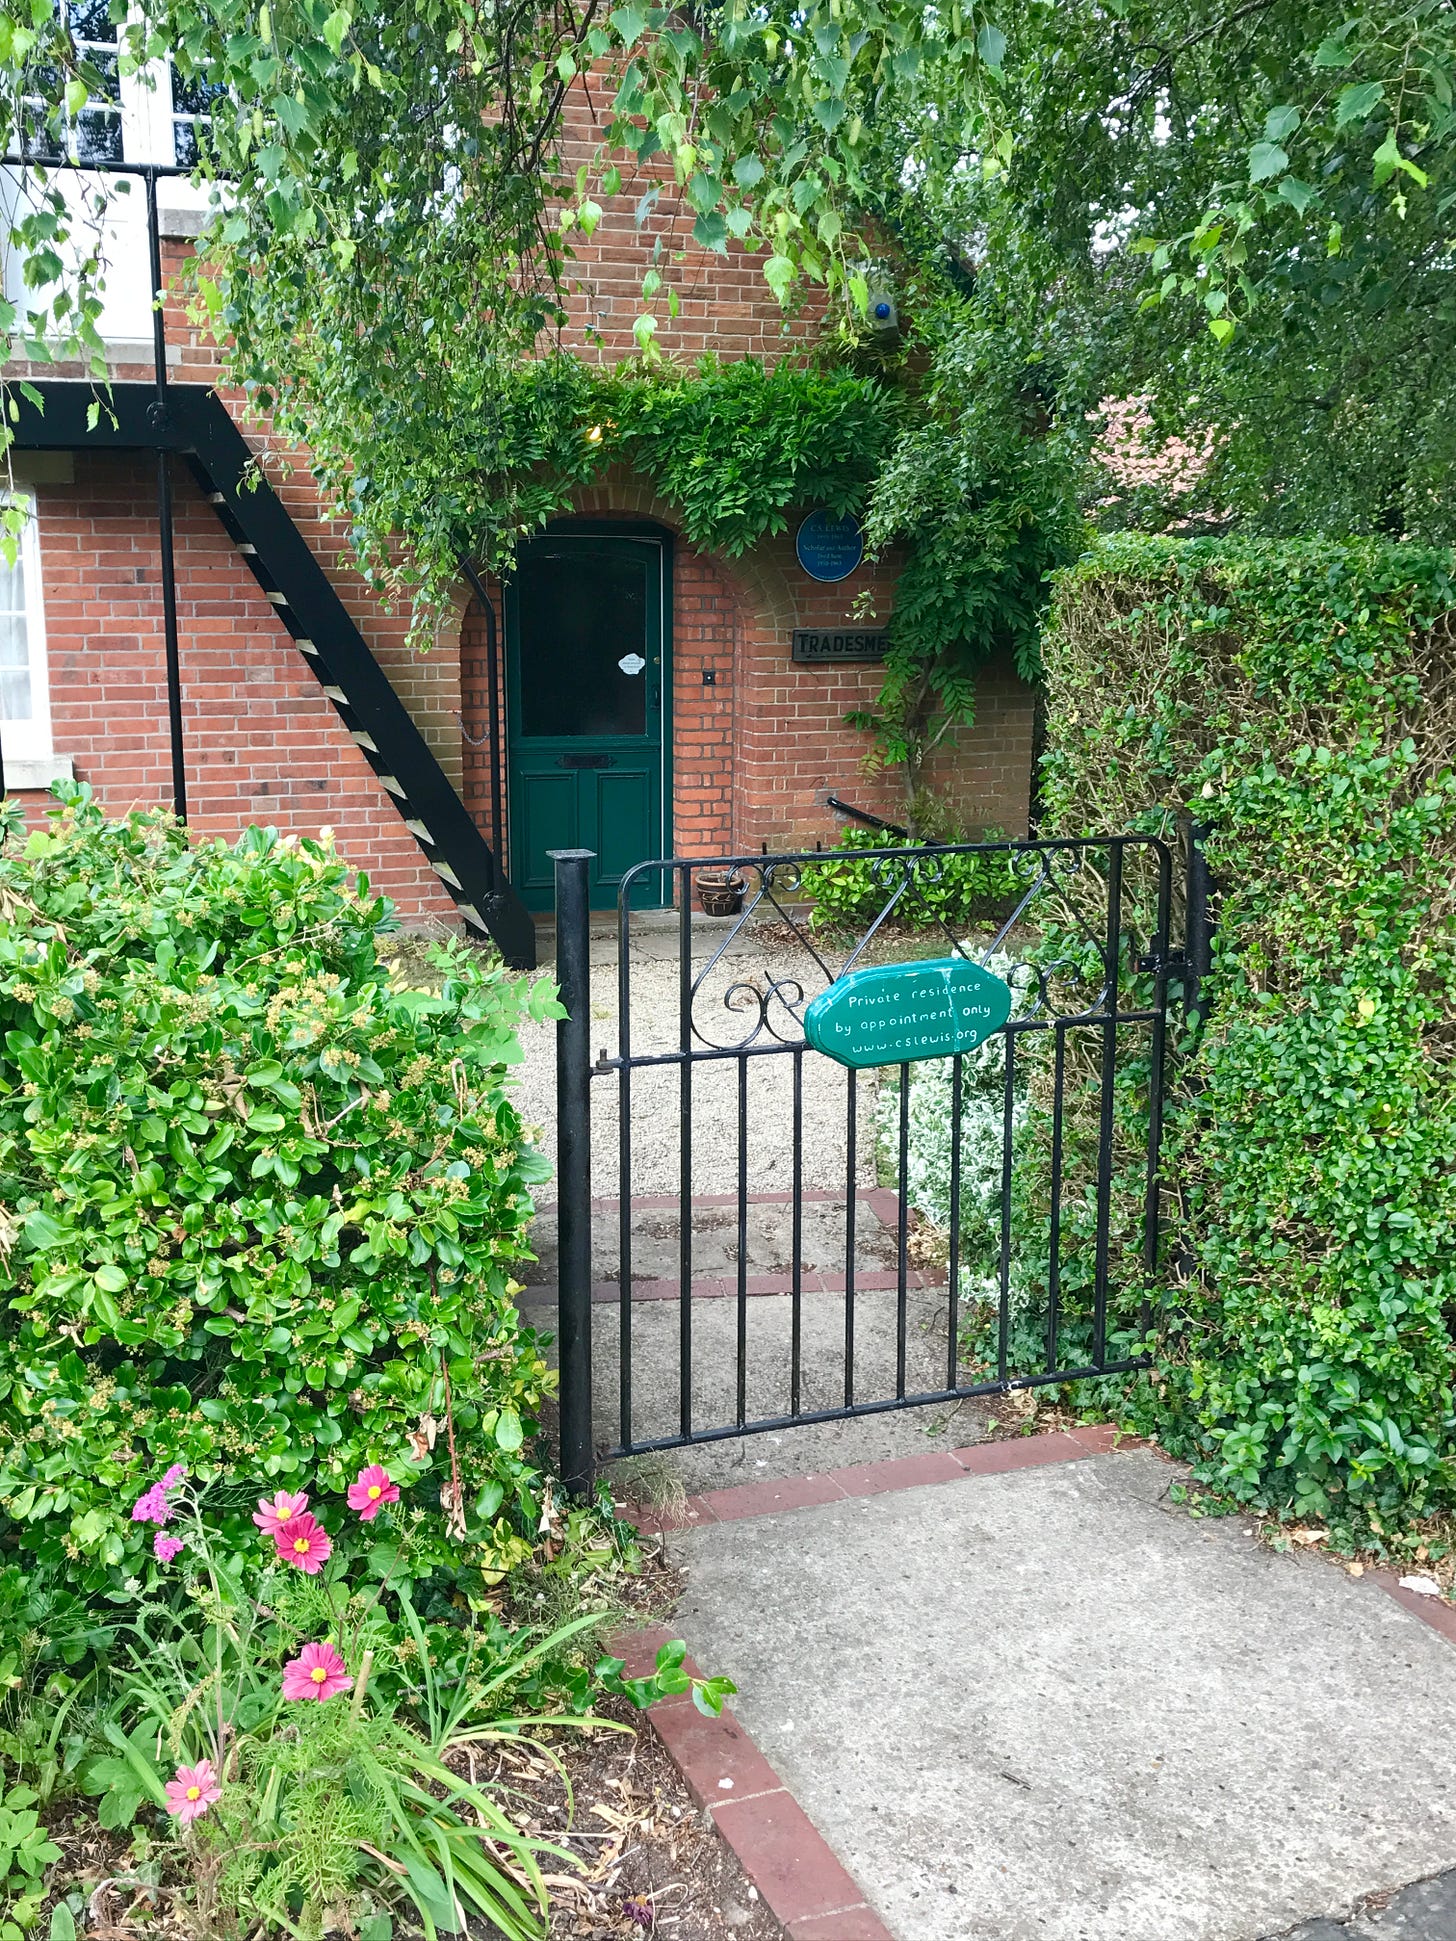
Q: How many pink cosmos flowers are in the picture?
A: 5